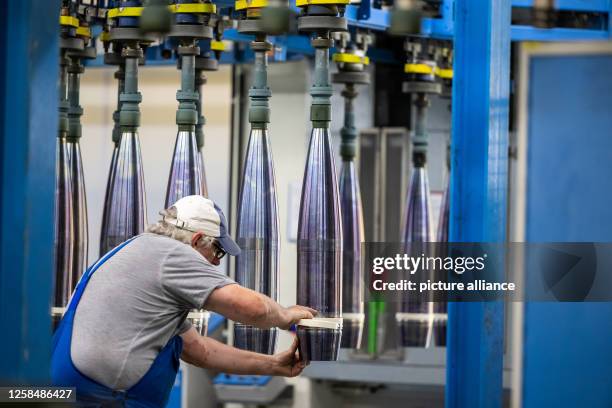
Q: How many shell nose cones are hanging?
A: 11